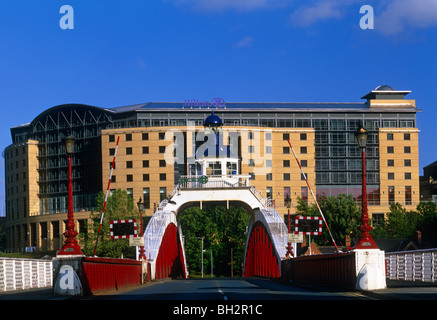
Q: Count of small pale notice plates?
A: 2